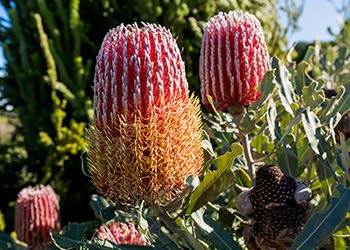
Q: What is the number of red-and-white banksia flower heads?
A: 4